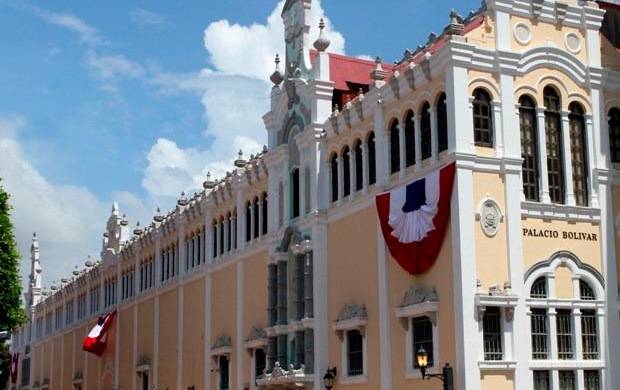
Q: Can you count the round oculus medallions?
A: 2